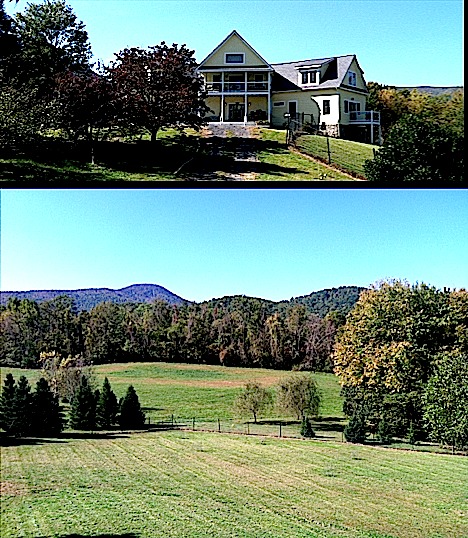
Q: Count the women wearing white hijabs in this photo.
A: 0